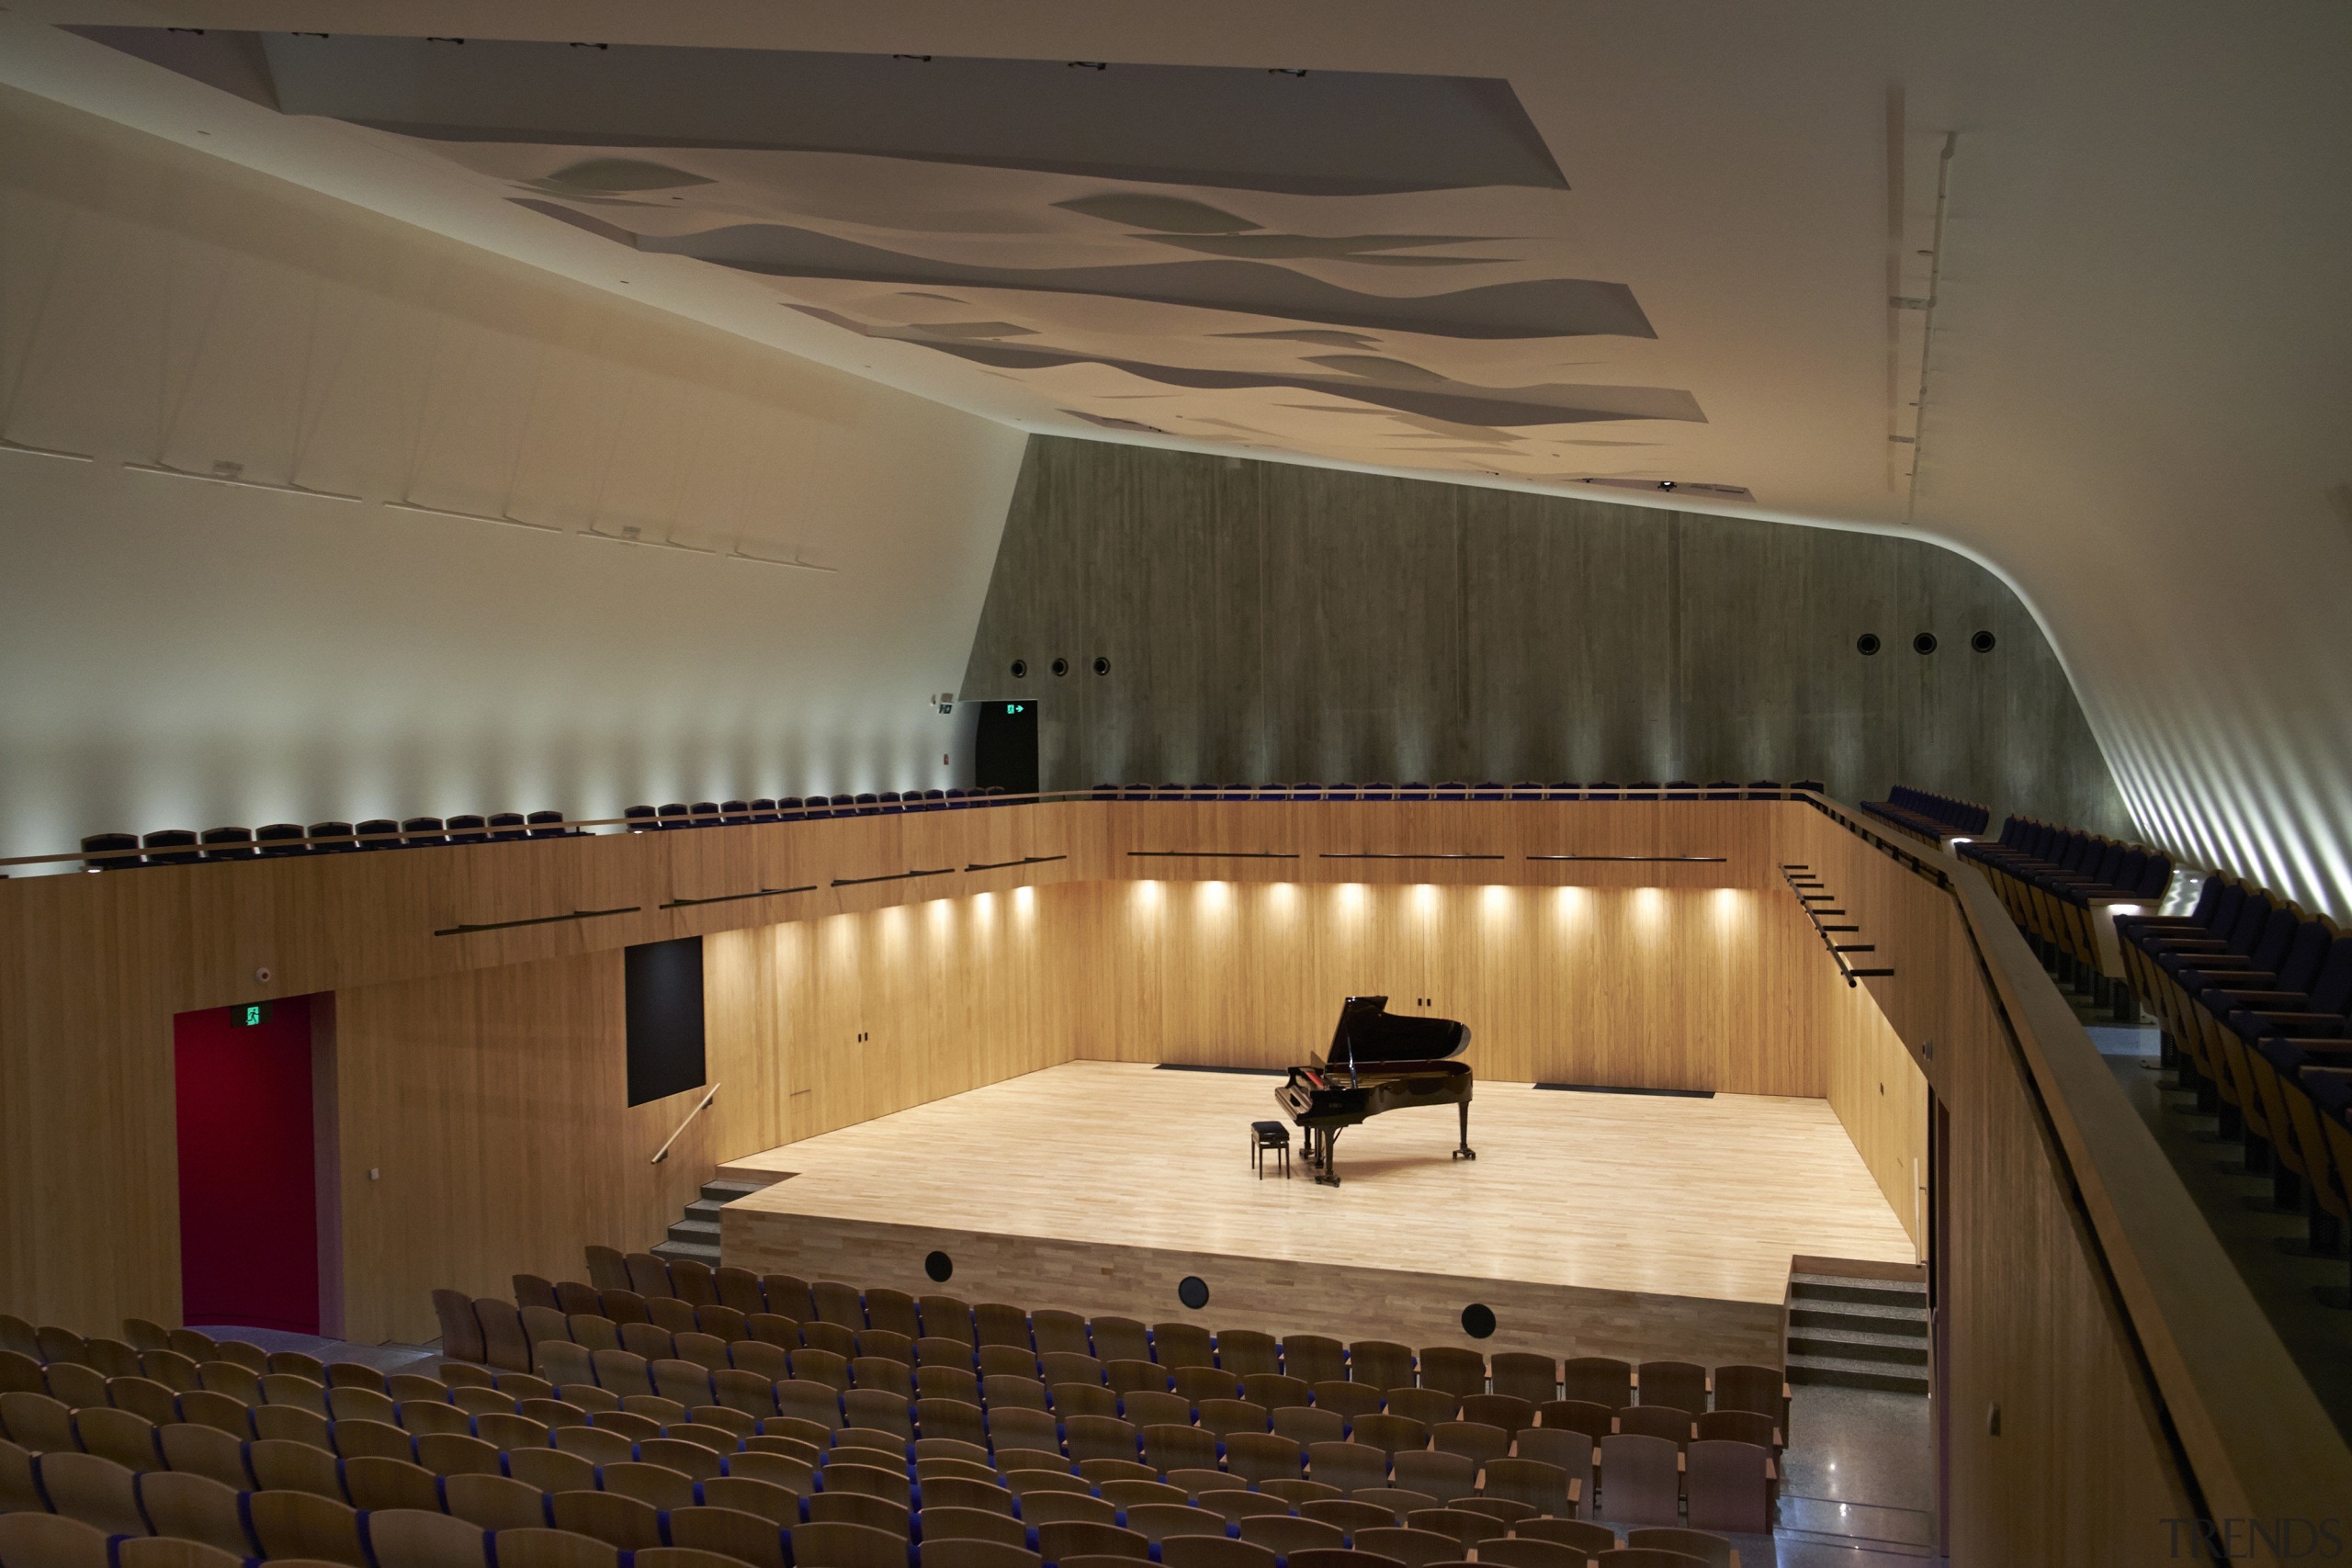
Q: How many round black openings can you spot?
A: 9